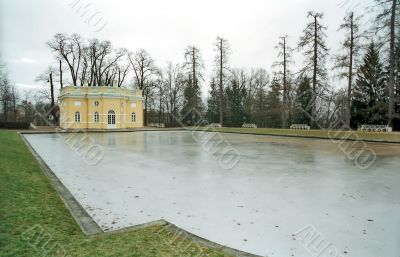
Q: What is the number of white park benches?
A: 5